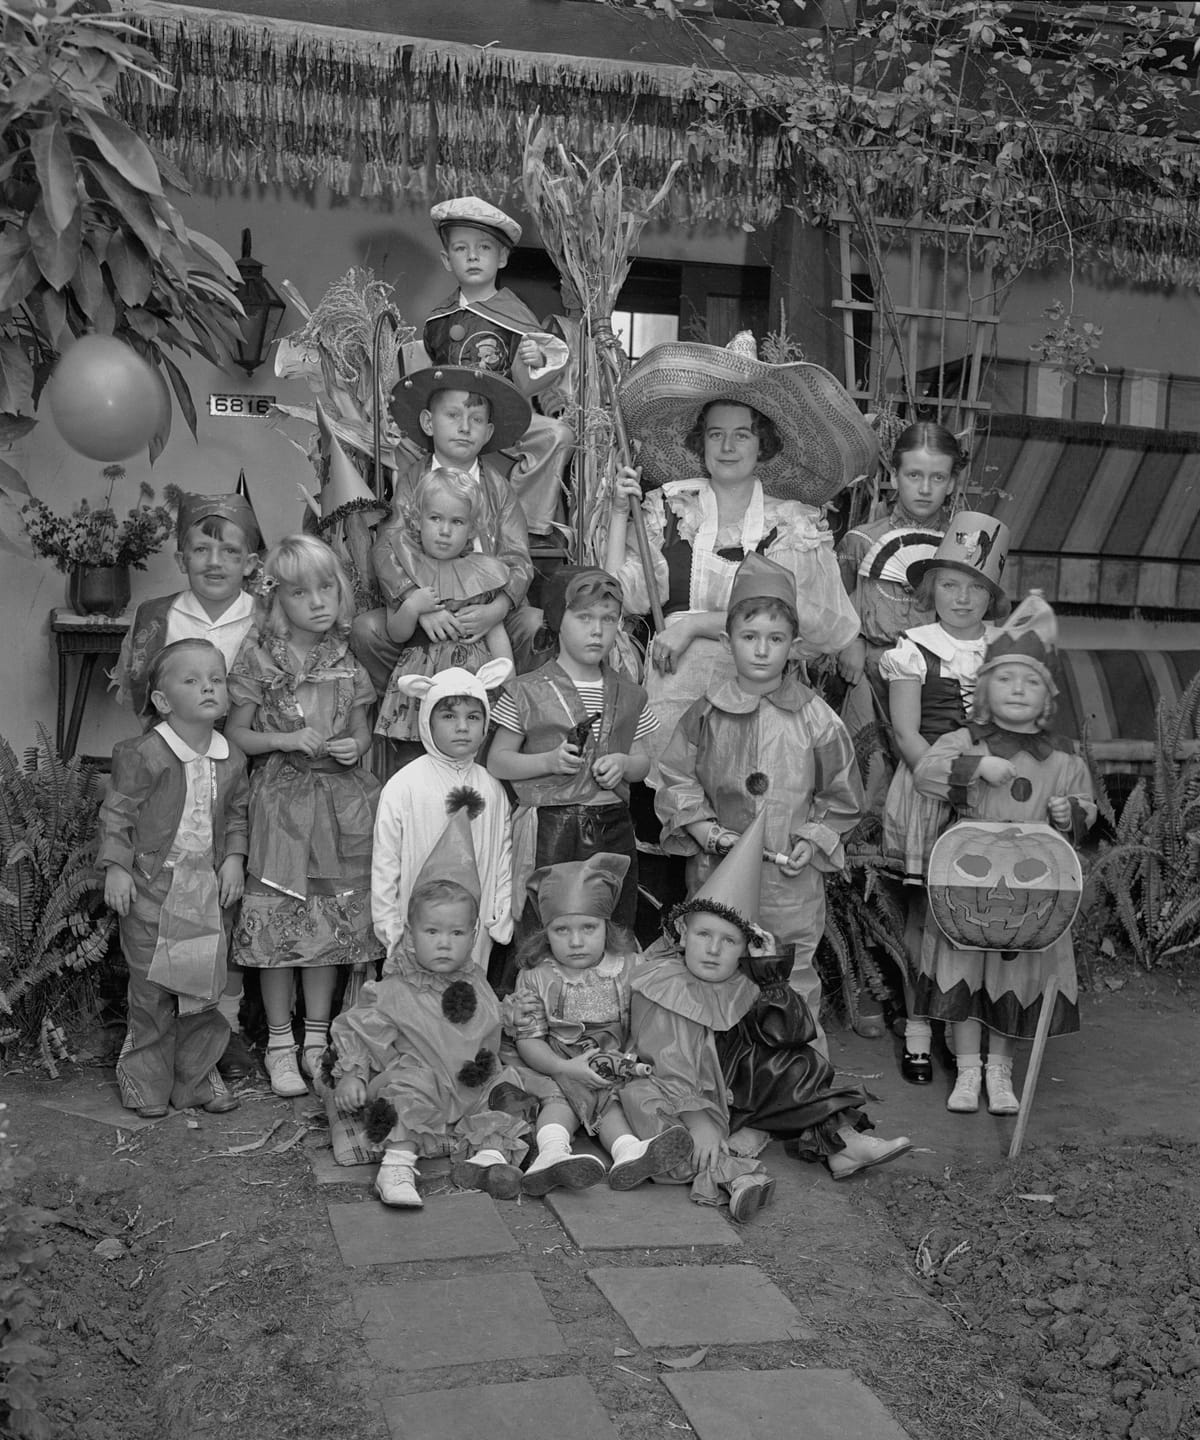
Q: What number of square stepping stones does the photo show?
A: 6